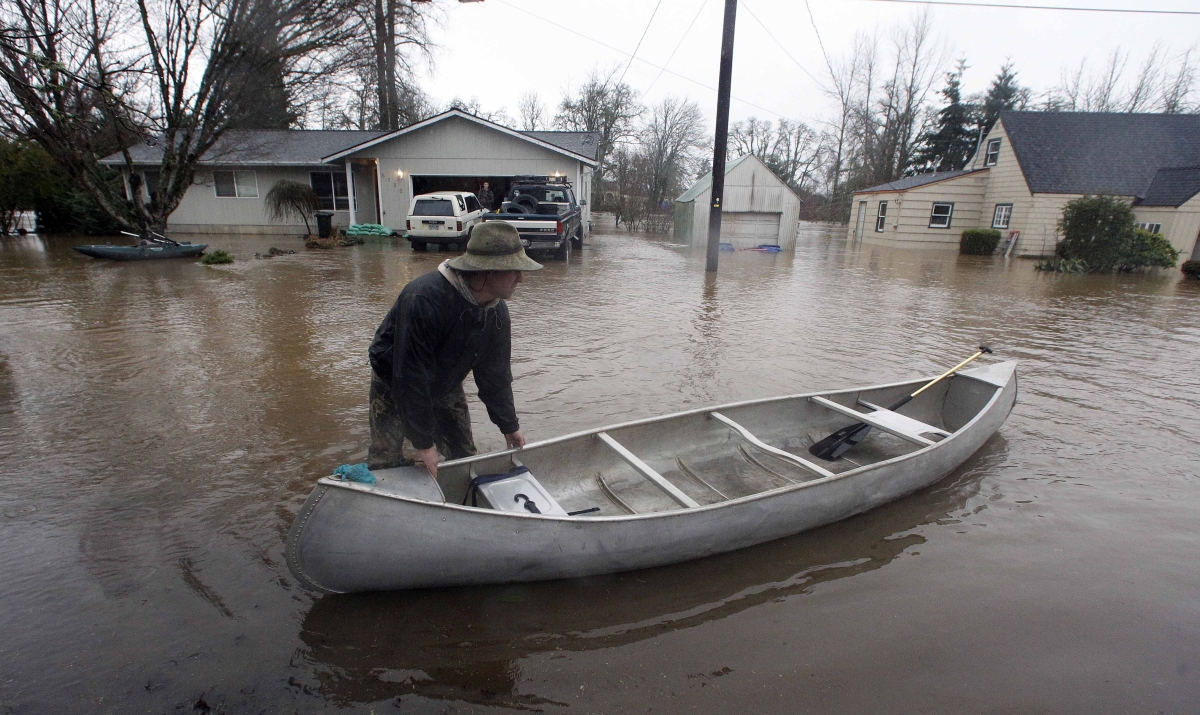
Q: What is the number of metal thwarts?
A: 3